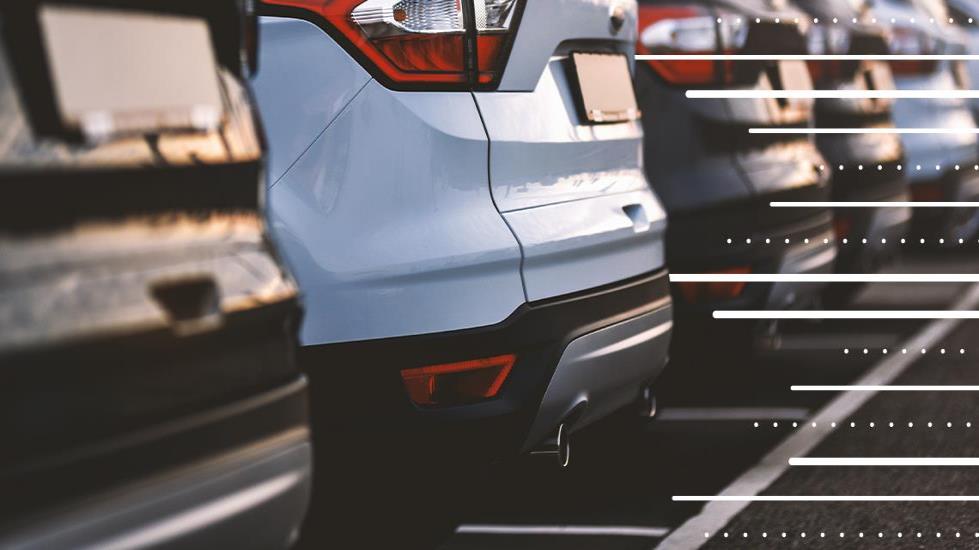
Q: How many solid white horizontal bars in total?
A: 9